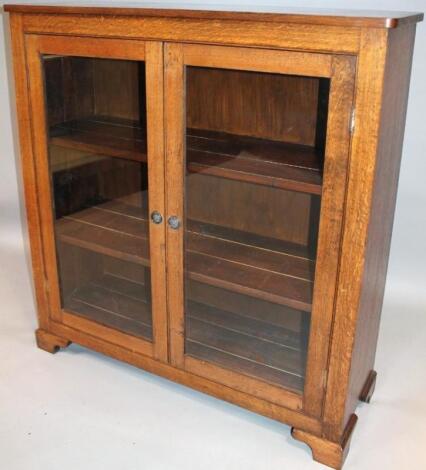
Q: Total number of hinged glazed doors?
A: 2